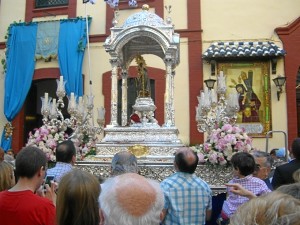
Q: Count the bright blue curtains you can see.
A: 2